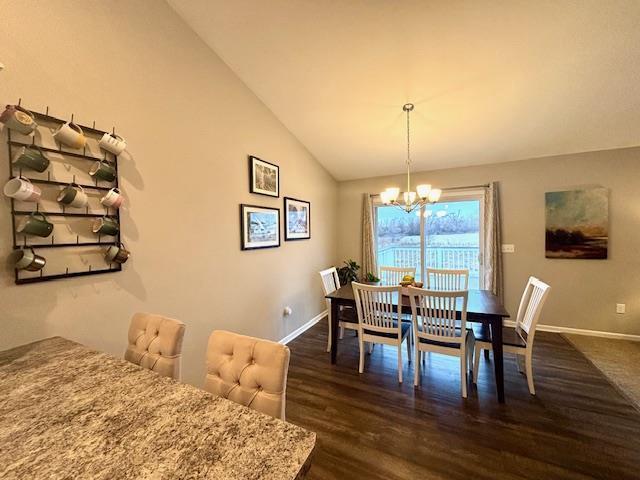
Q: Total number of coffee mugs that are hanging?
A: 12